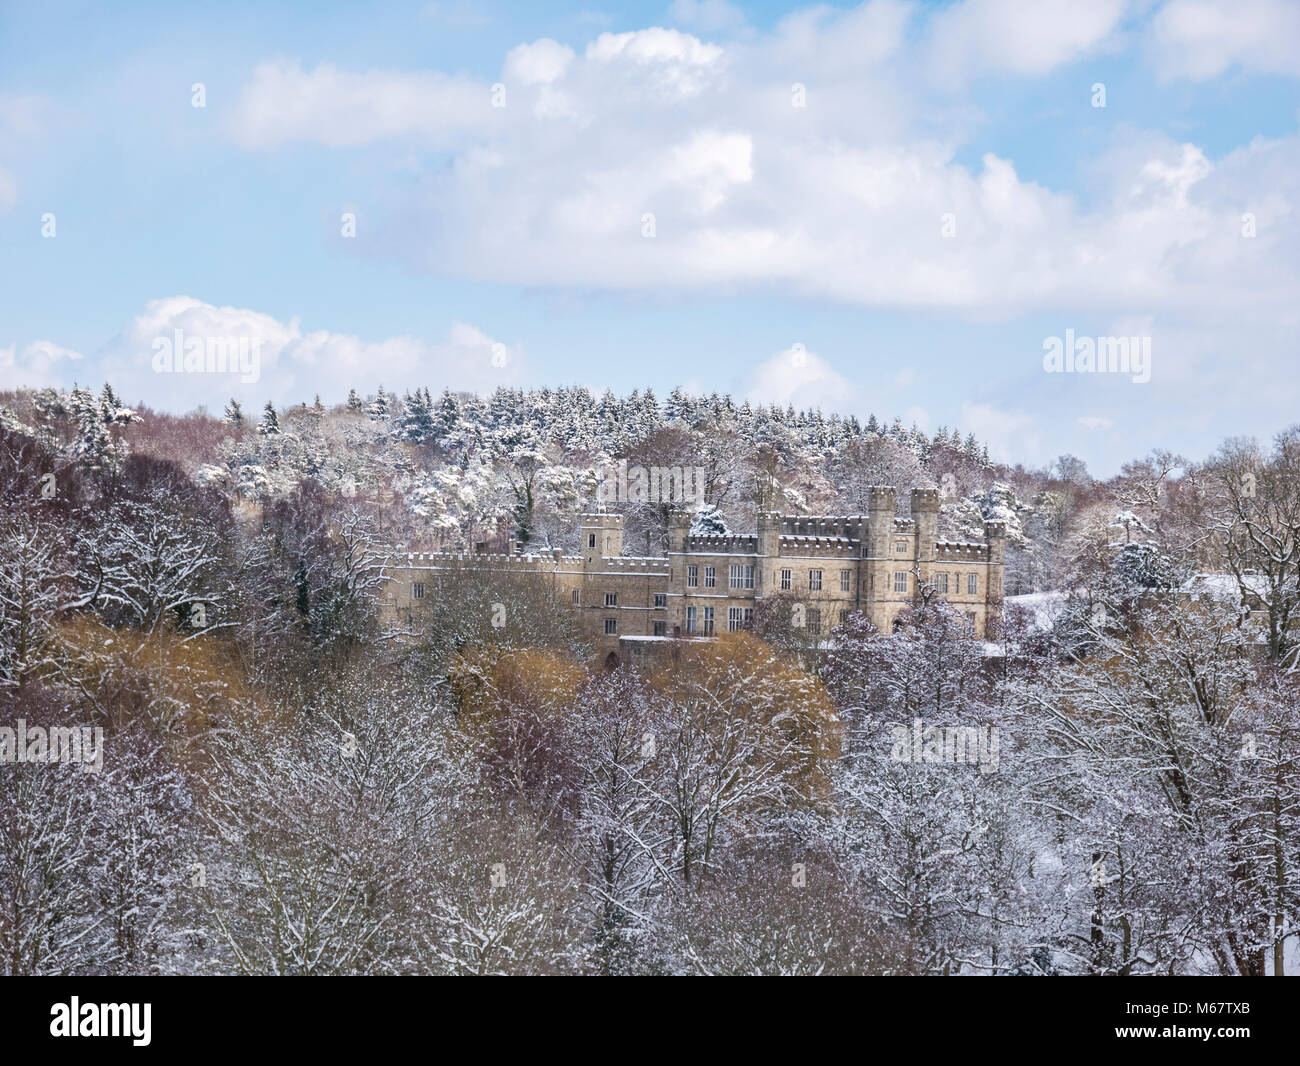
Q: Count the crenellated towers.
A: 6